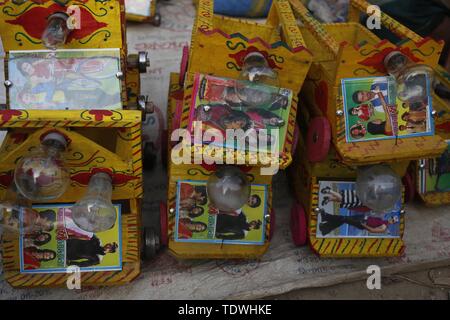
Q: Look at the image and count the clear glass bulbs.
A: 8